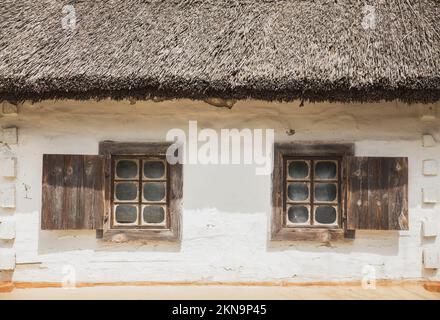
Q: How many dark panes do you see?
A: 12